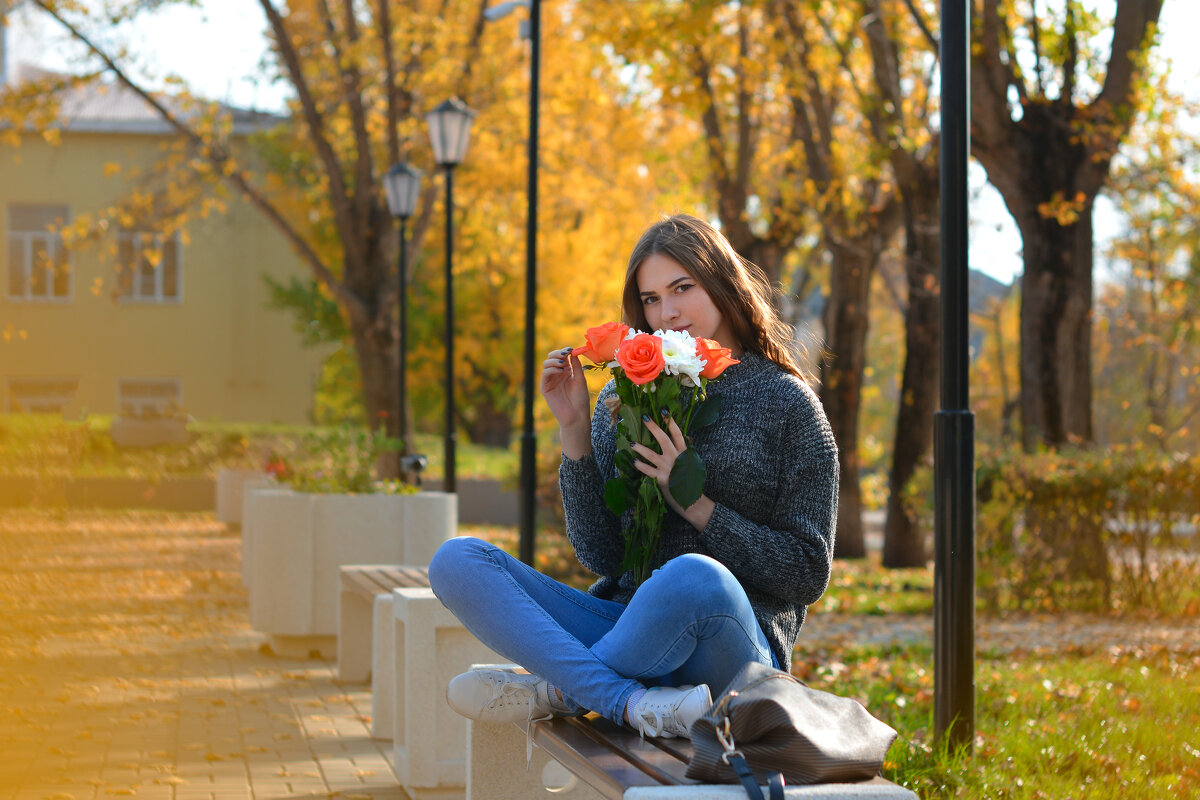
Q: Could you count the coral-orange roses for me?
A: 3